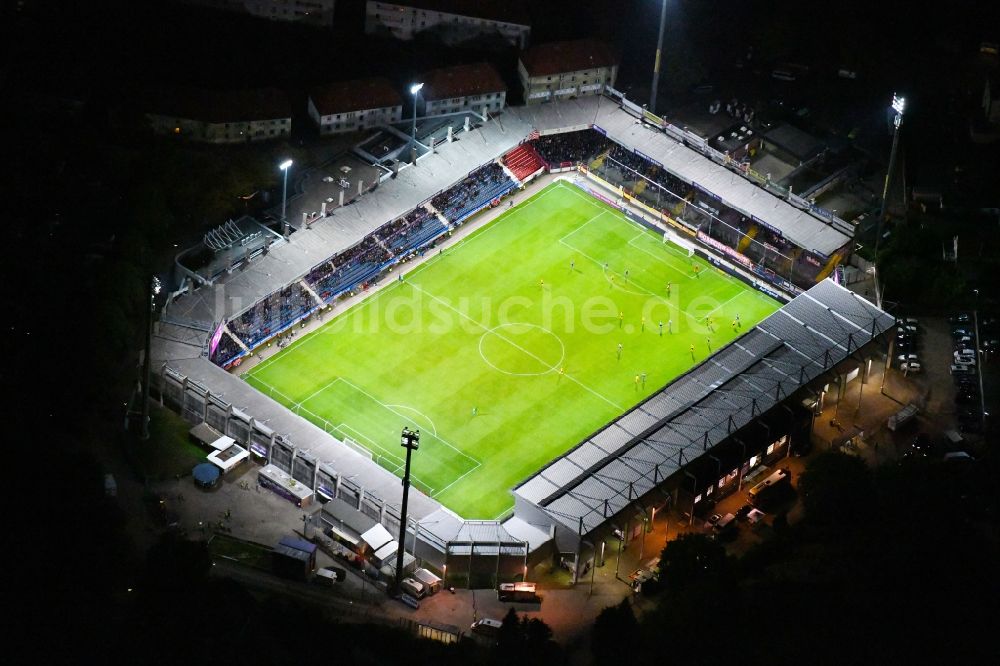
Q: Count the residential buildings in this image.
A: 6